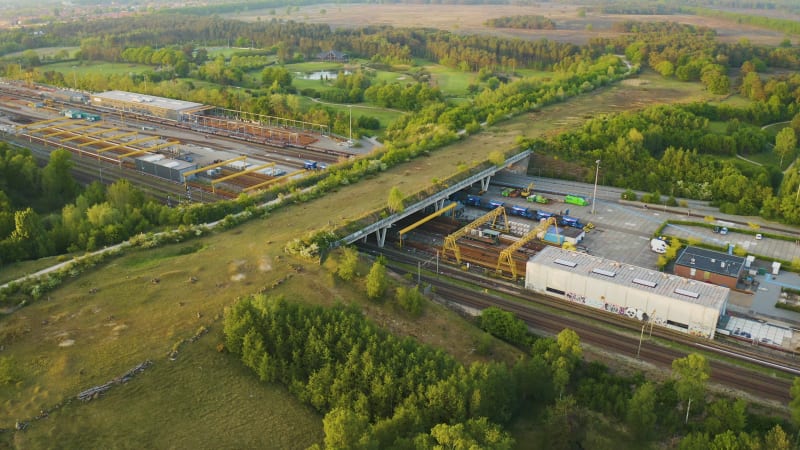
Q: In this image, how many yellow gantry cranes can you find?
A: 13